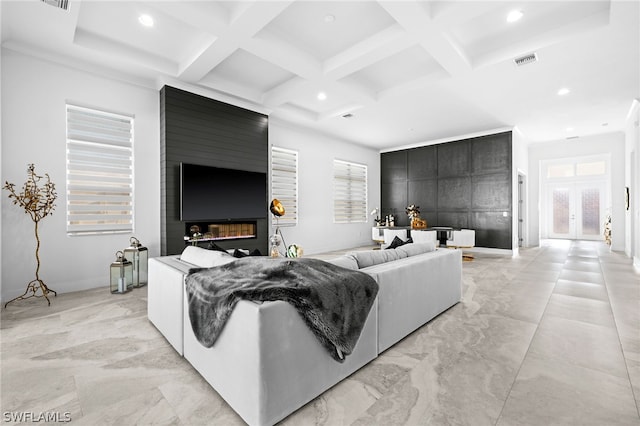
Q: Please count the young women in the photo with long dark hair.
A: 0